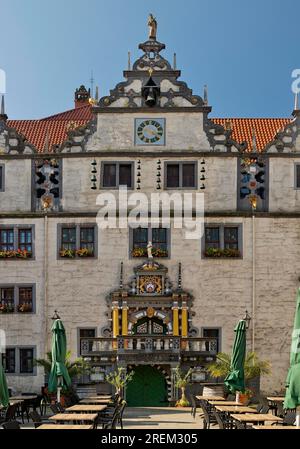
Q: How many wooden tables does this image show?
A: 13